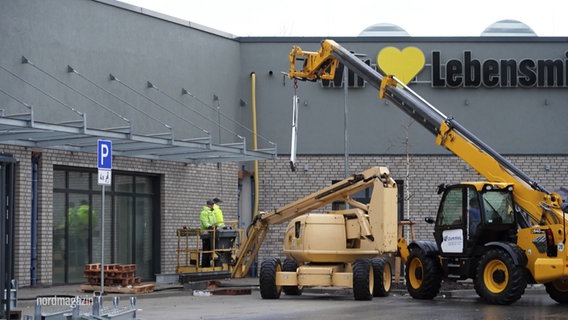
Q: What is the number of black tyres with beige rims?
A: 4